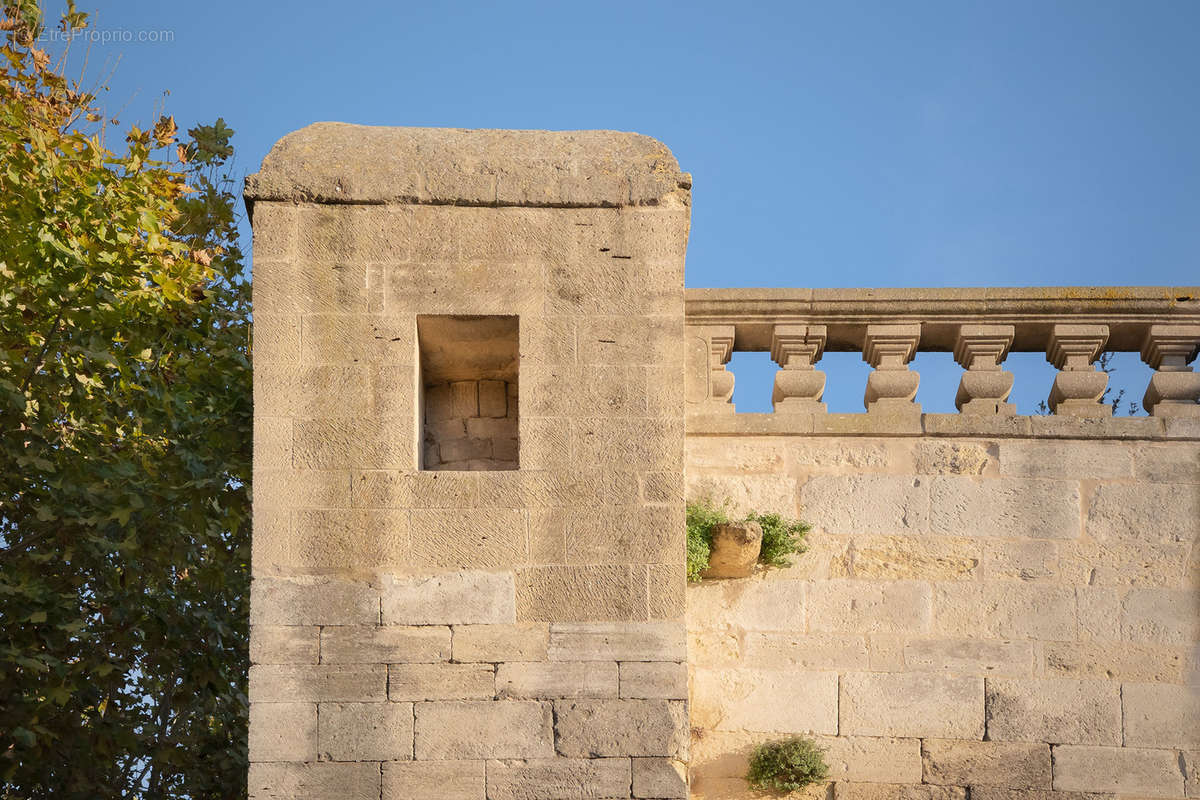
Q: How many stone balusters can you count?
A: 6